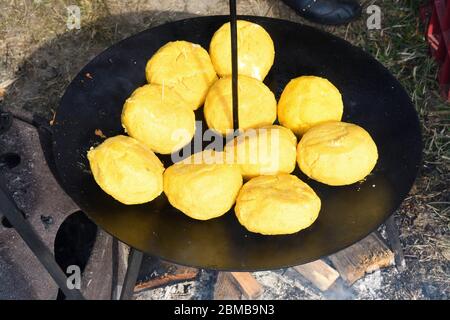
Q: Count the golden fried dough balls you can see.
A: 10